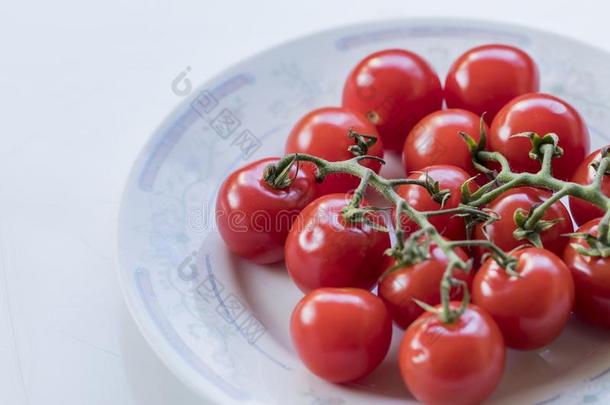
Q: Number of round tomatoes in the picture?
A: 15